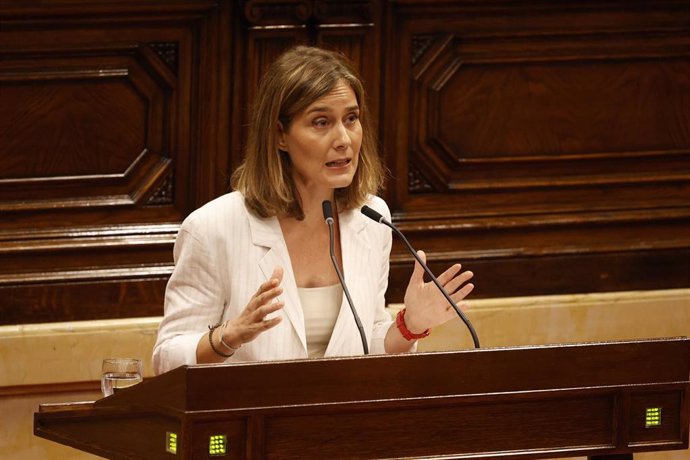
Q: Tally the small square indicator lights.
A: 3